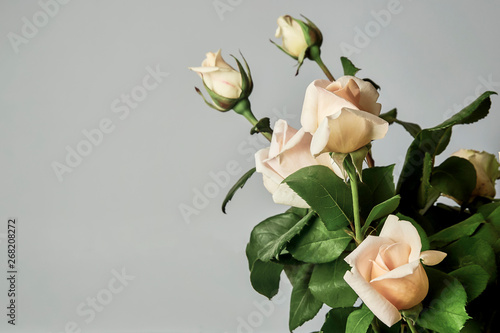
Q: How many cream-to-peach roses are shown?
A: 6